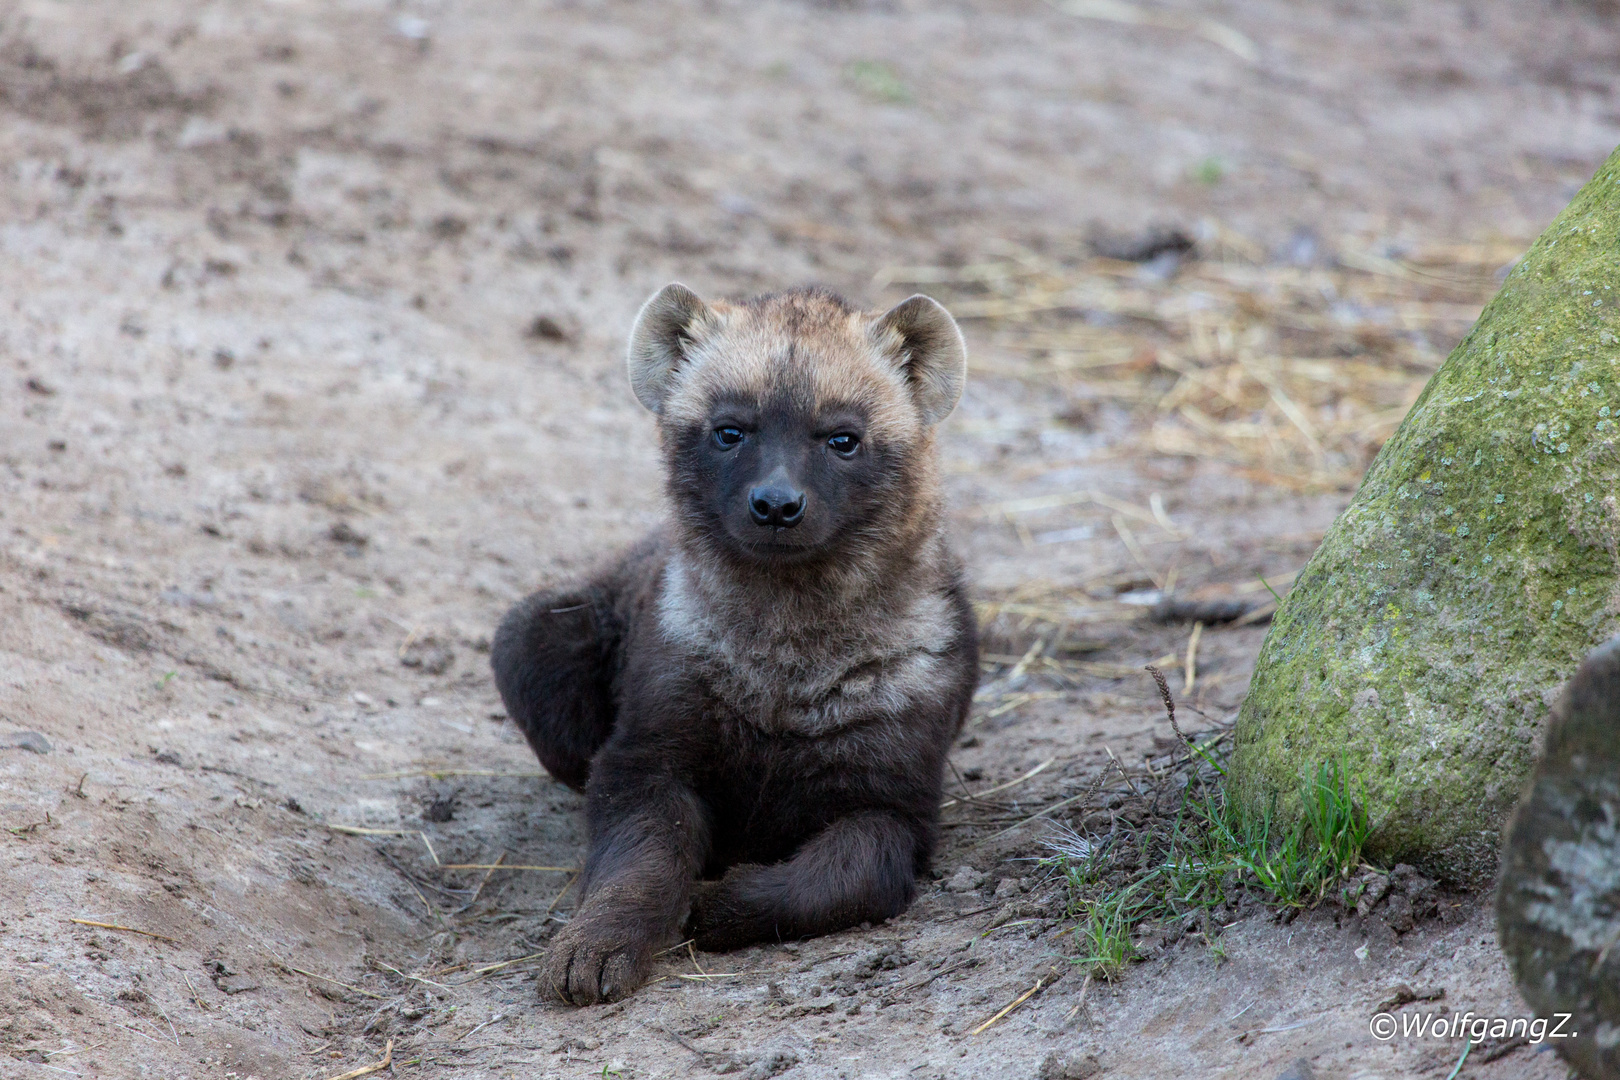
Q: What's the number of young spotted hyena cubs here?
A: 1